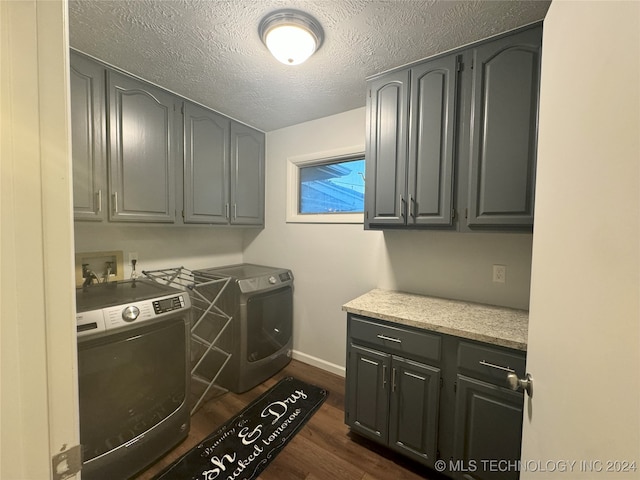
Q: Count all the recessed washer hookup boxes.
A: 1